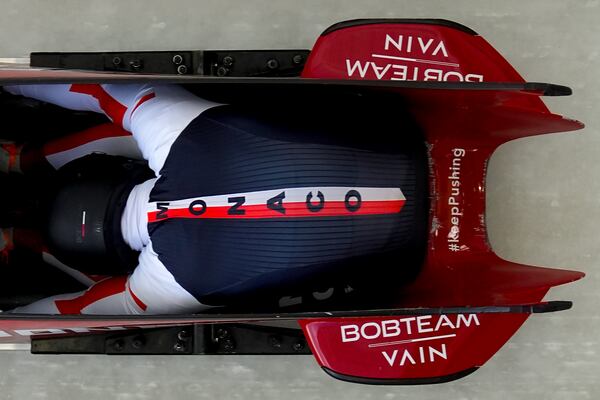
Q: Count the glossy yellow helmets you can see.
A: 0